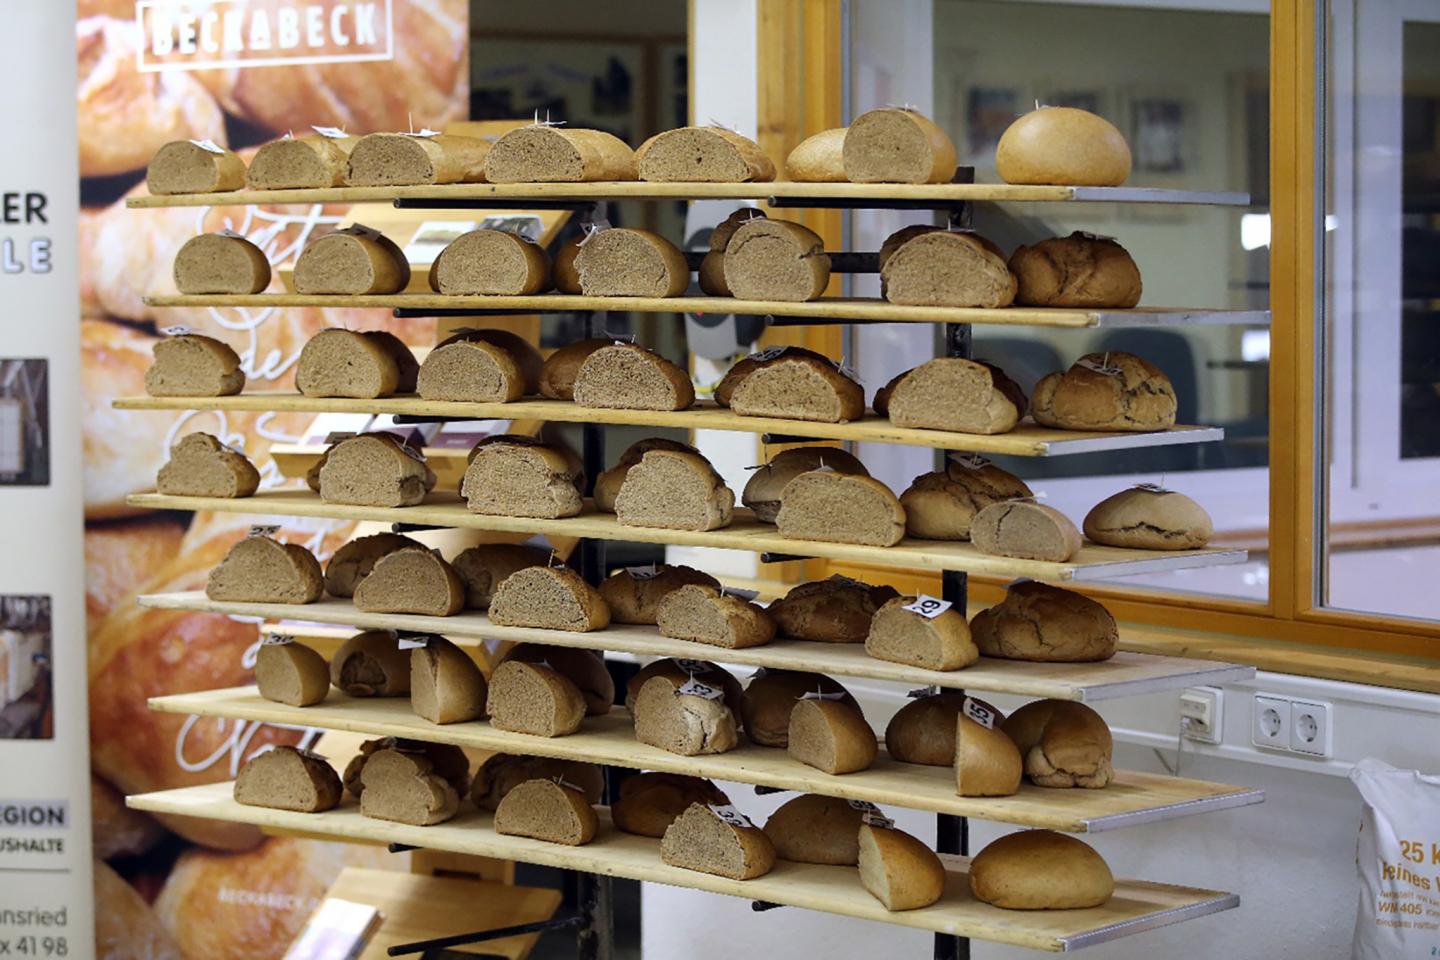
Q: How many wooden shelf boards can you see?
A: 7